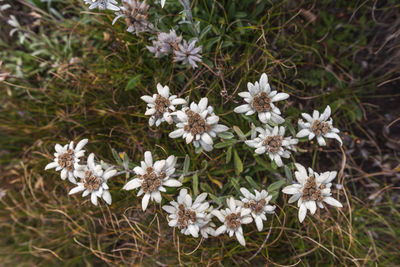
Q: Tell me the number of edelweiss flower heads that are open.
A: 12